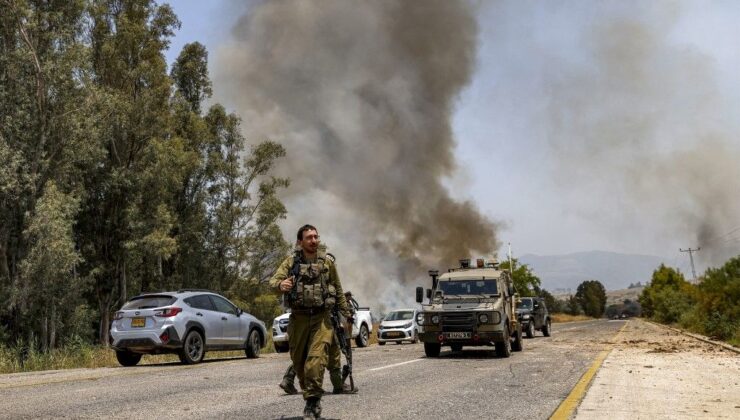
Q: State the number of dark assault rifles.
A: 1